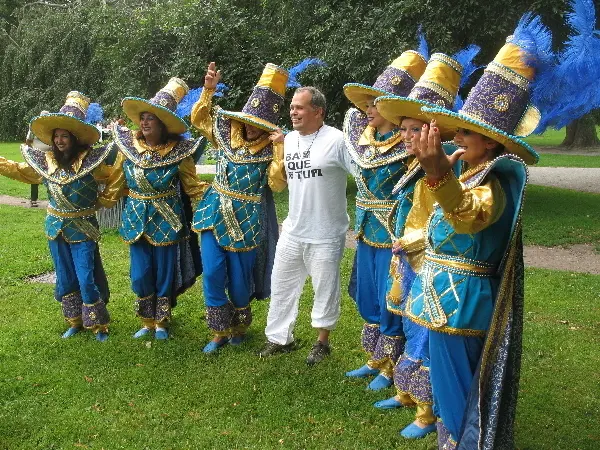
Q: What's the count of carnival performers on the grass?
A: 6